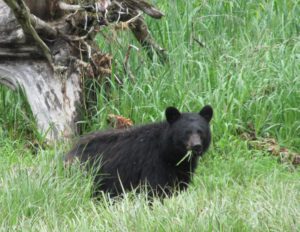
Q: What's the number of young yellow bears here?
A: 0